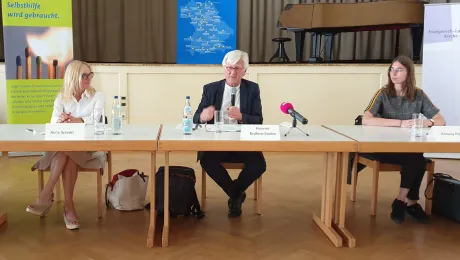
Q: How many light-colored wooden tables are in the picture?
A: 3